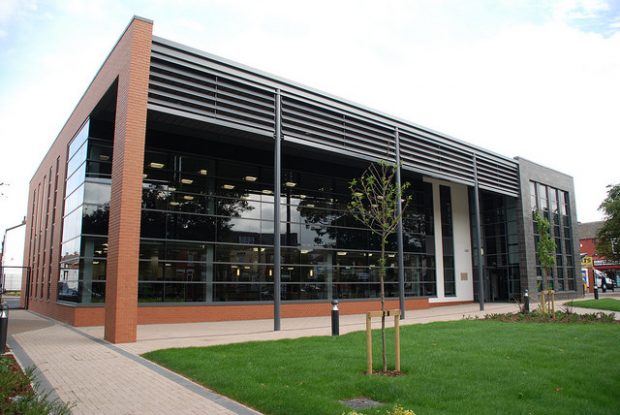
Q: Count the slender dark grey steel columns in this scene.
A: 3